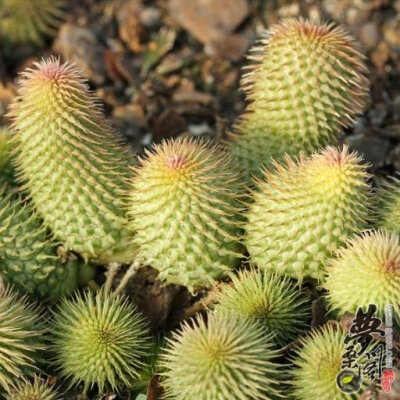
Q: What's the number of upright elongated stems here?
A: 4